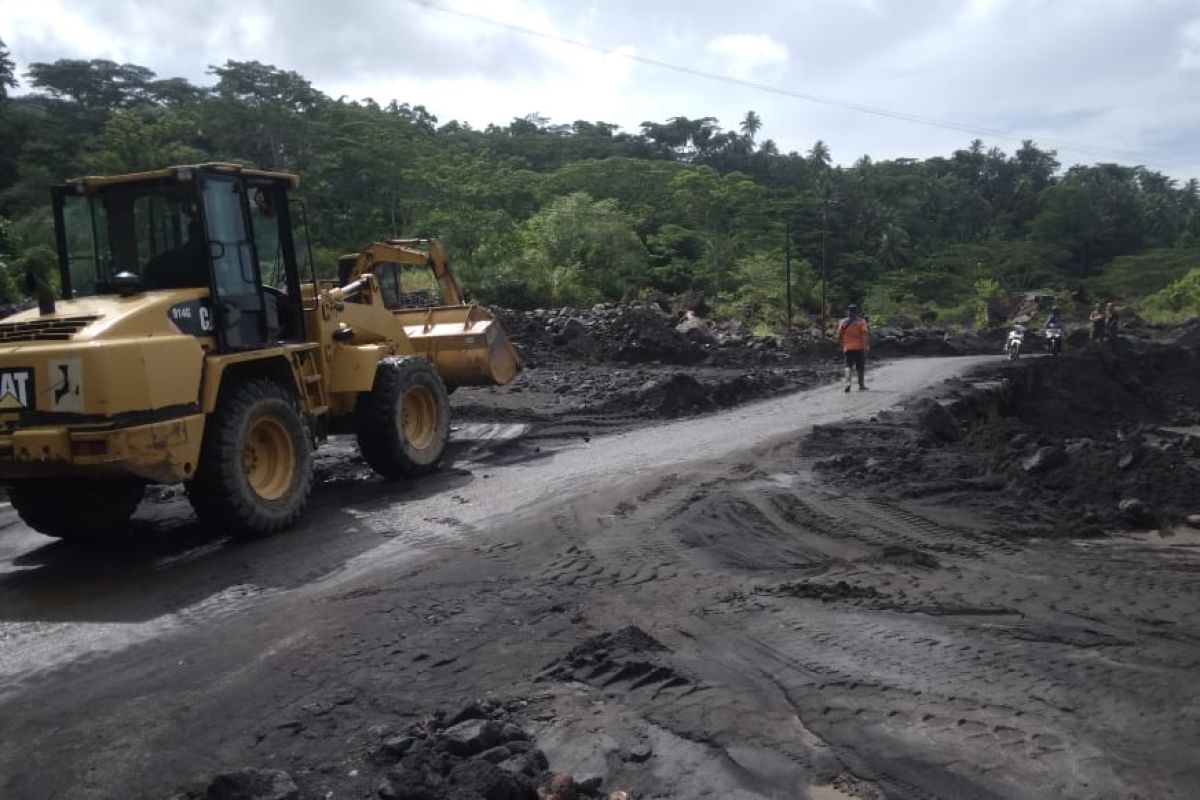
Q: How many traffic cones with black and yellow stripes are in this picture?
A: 0